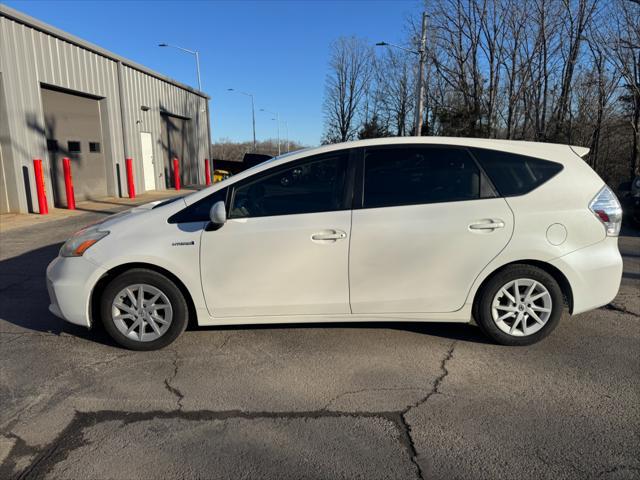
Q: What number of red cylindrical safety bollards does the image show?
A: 5